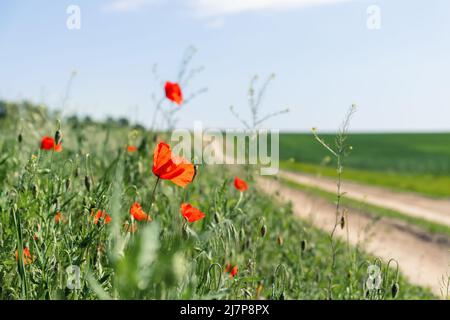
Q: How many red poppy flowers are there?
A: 11